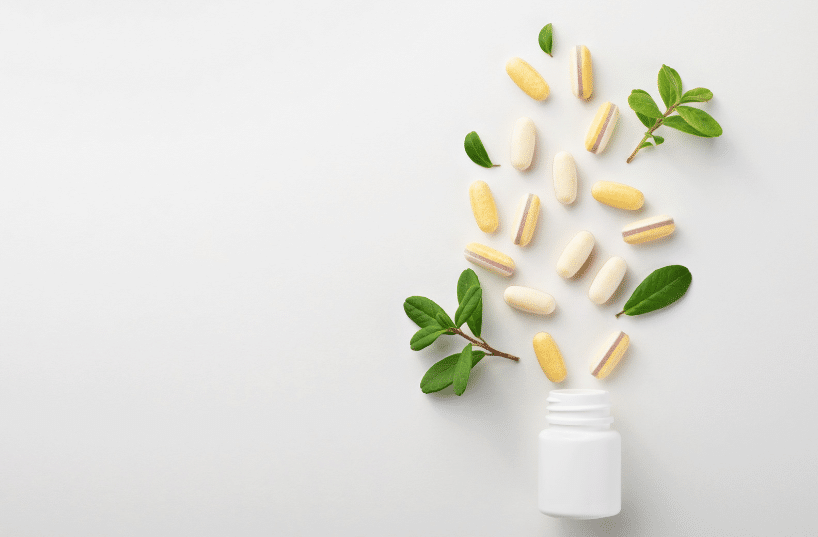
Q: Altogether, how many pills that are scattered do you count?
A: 15